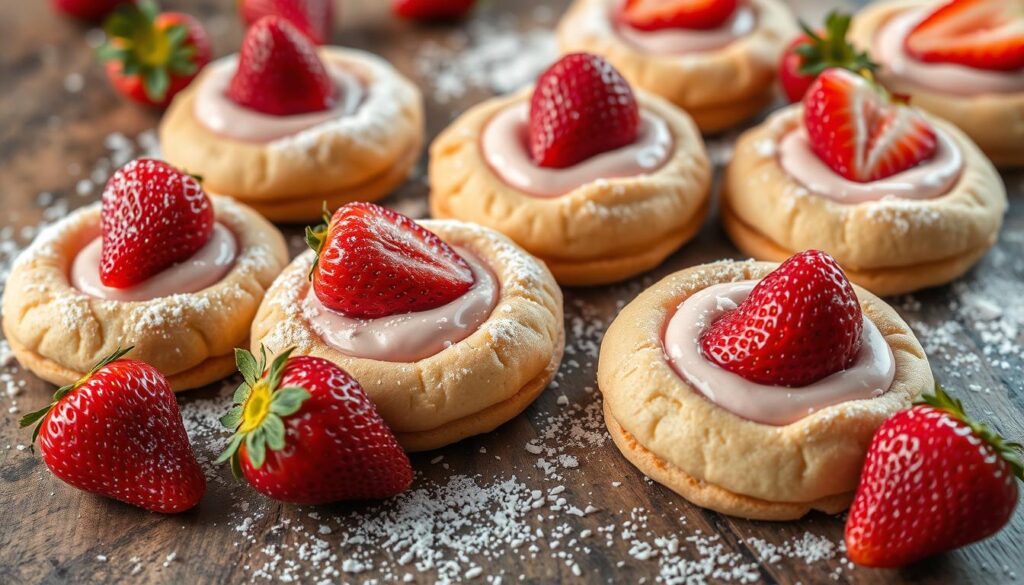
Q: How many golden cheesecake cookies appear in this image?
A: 8